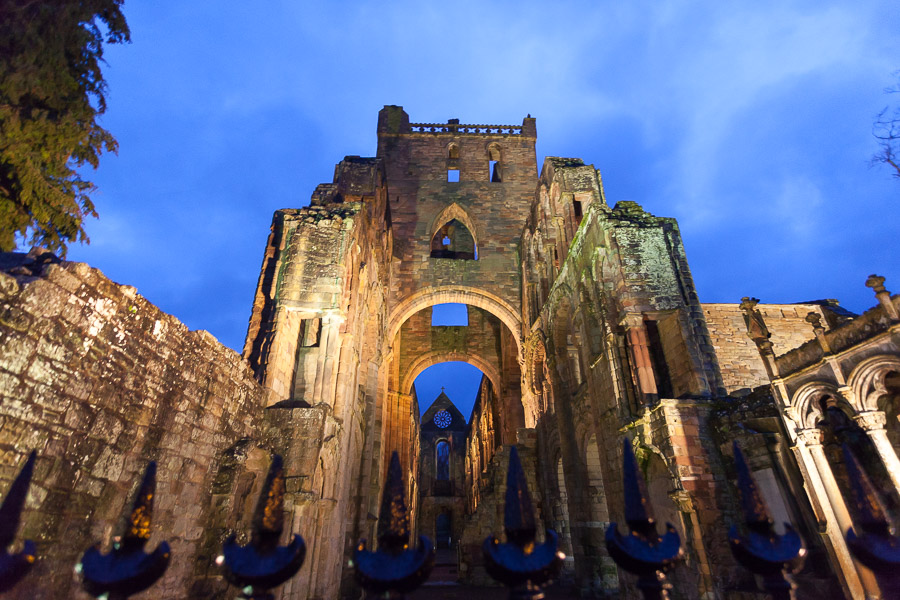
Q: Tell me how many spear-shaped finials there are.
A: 8